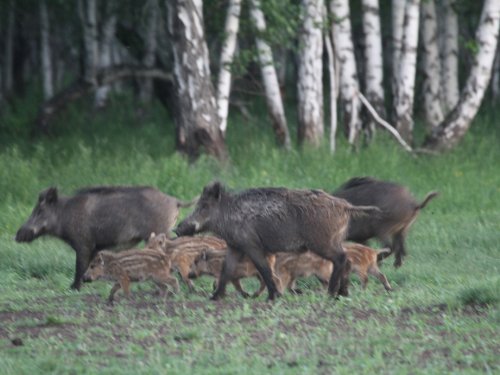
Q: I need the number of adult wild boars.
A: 3